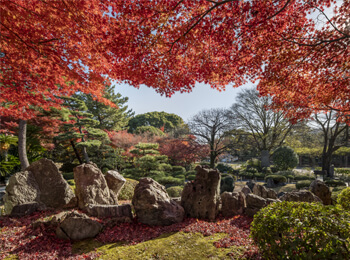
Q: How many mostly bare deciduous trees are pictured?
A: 3